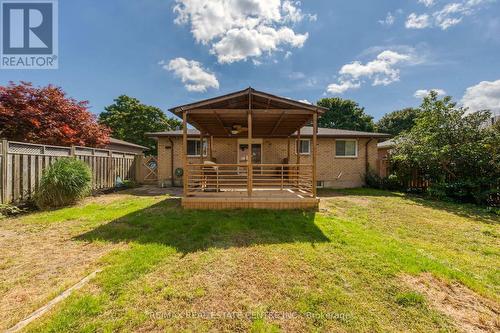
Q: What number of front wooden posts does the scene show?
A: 3